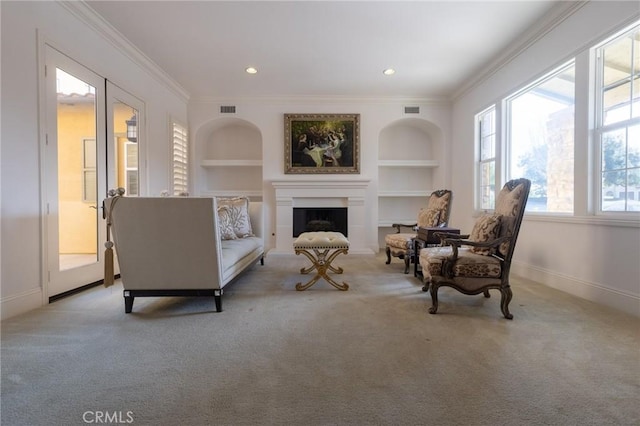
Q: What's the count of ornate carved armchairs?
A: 2